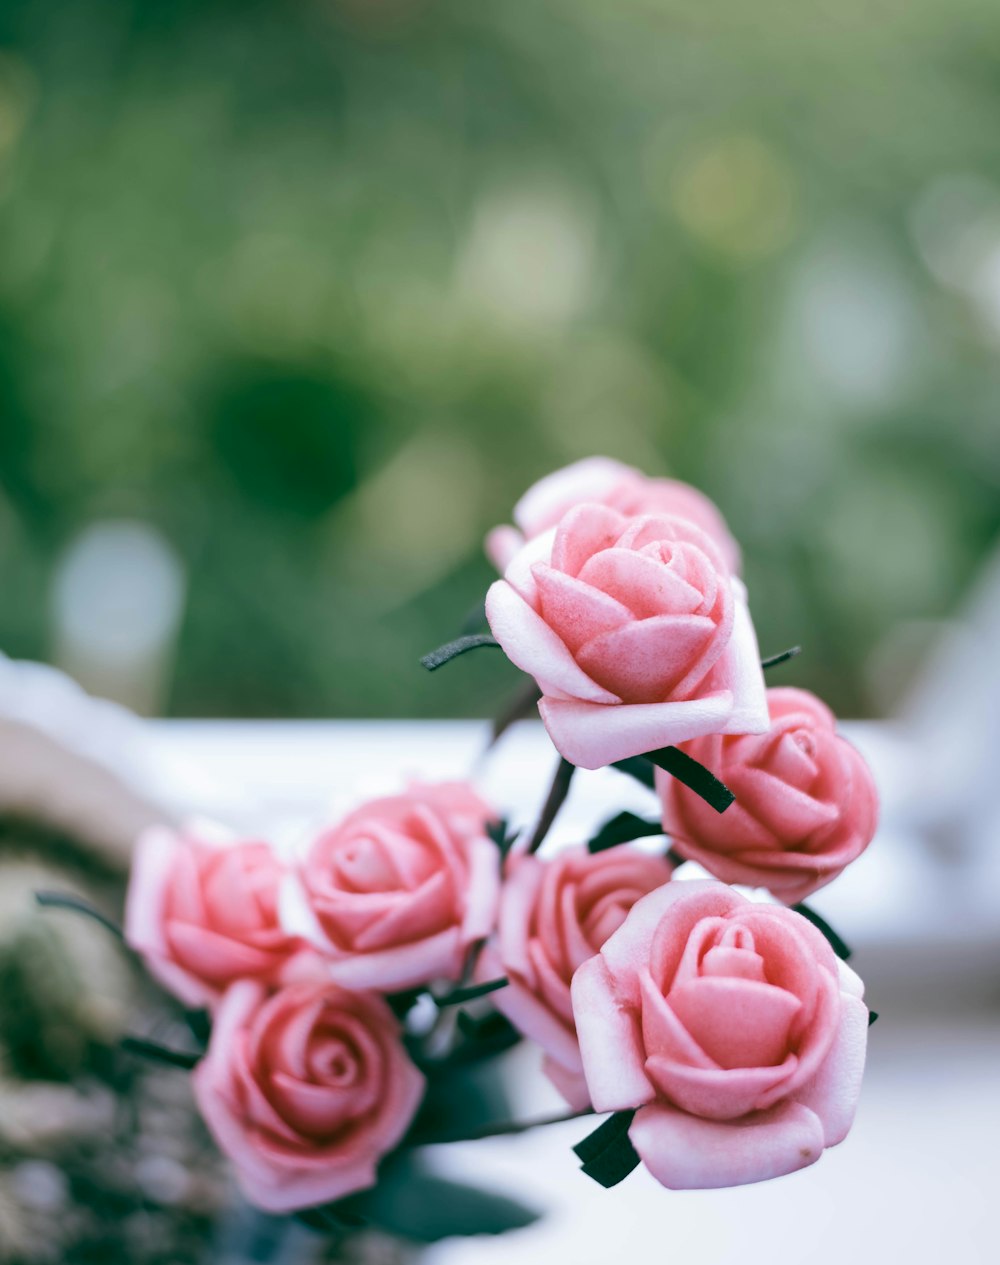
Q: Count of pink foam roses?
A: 8